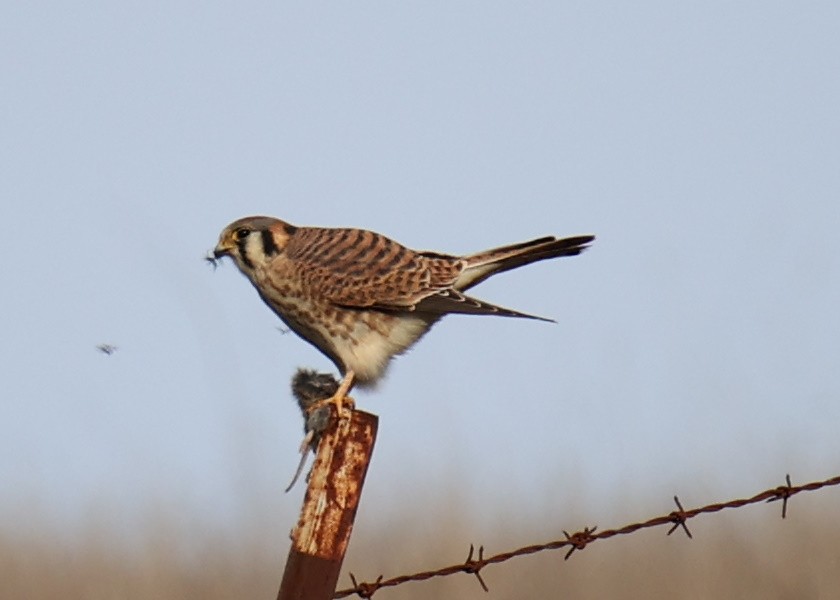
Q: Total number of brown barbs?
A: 5